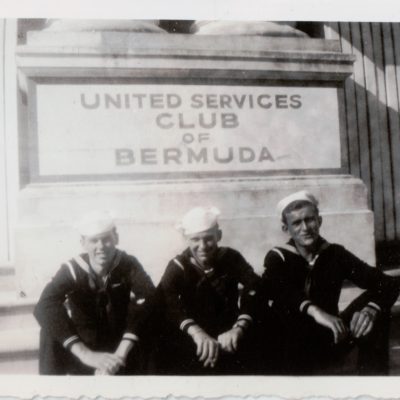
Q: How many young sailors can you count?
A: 3